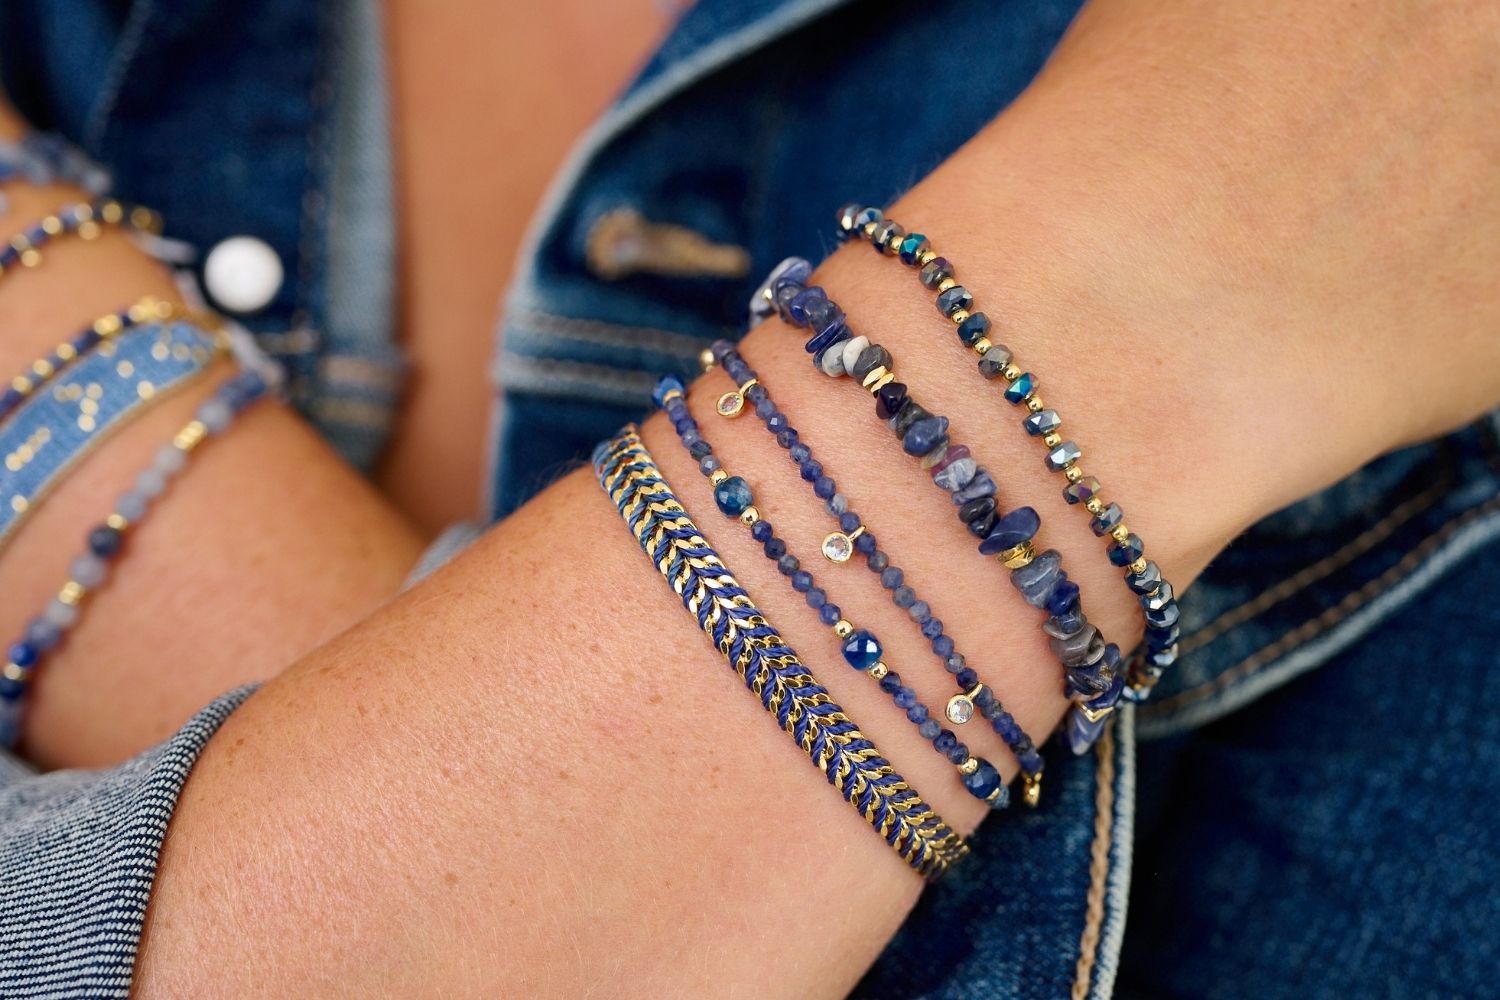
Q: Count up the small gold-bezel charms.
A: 3